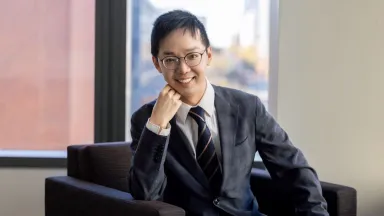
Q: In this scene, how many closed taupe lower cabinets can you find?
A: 0